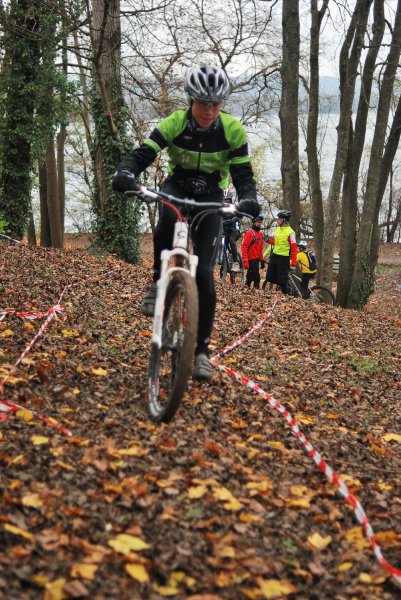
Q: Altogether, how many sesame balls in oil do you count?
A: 0